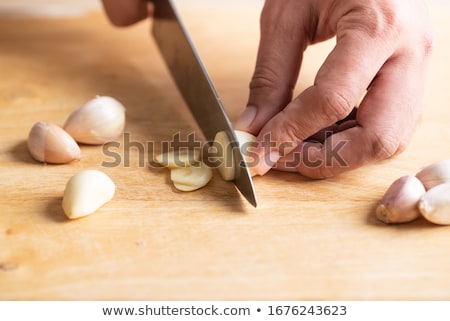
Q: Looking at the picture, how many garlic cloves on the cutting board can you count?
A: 7